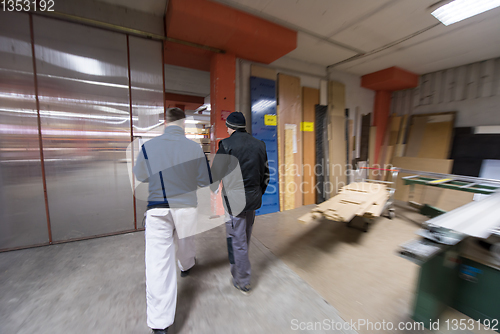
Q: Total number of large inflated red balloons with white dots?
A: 0